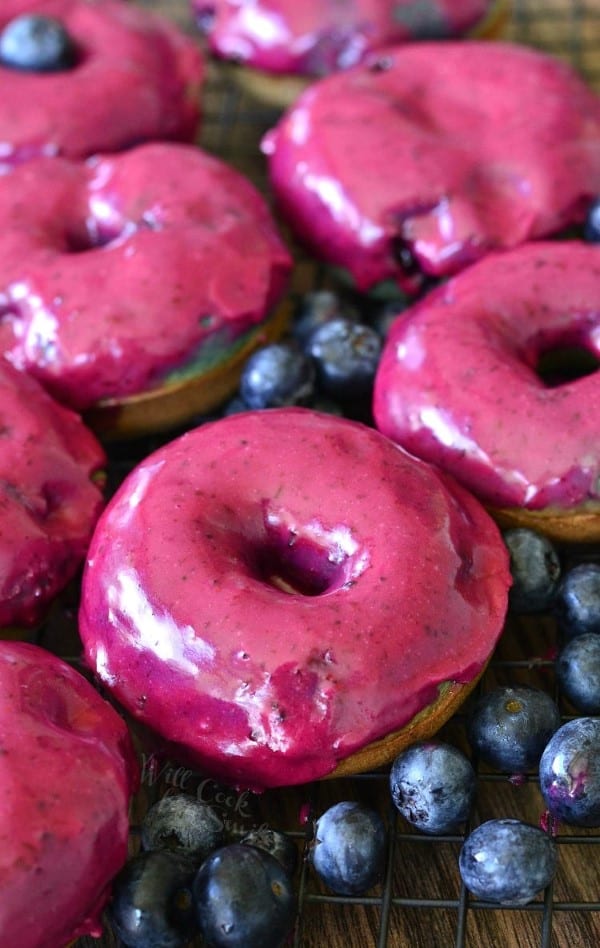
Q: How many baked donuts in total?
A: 8